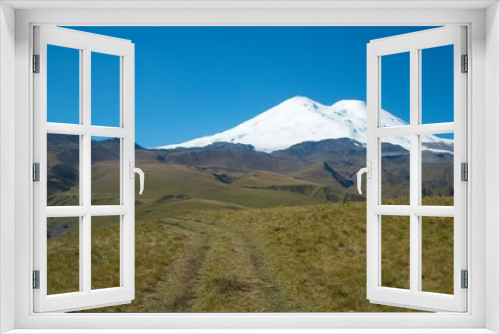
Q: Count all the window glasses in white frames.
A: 12